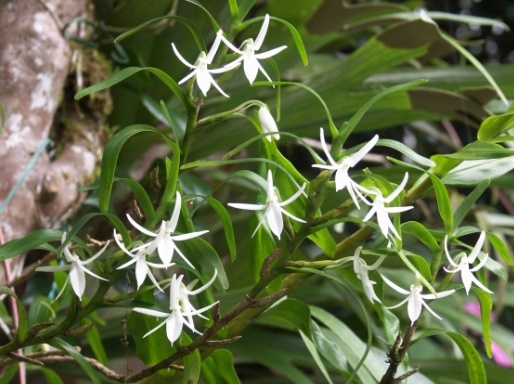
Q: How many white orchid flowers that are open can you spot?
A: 13